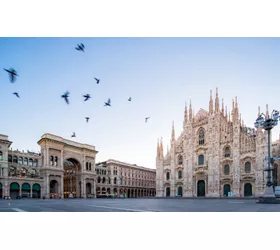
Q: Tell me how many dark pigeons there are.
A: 11